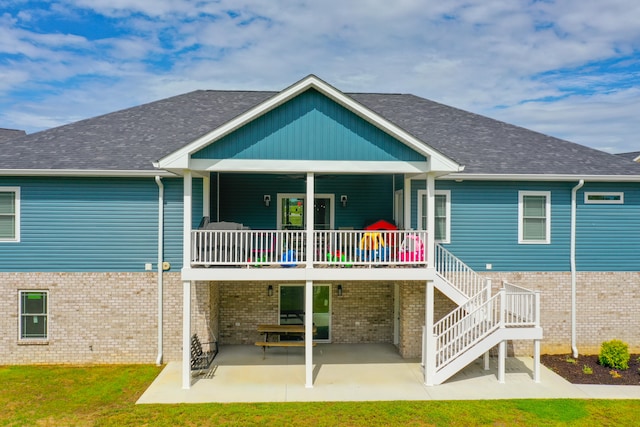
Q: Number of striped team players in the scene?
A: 0